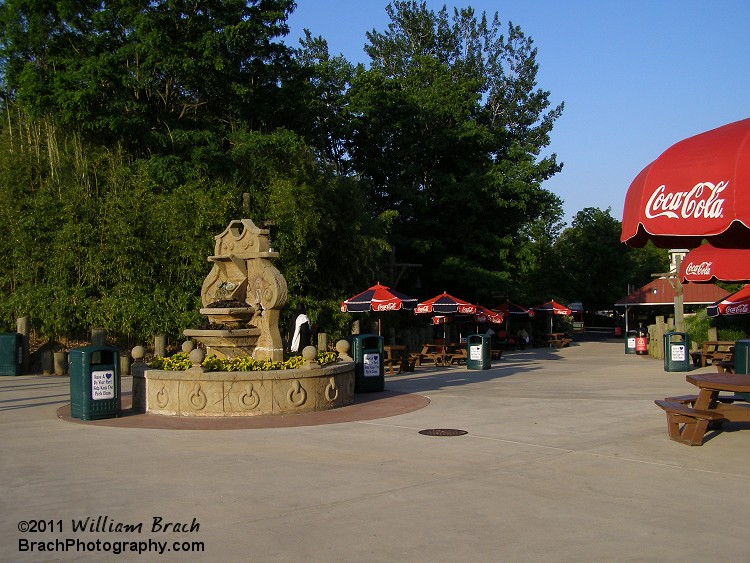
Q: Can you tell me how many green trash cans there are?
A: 7